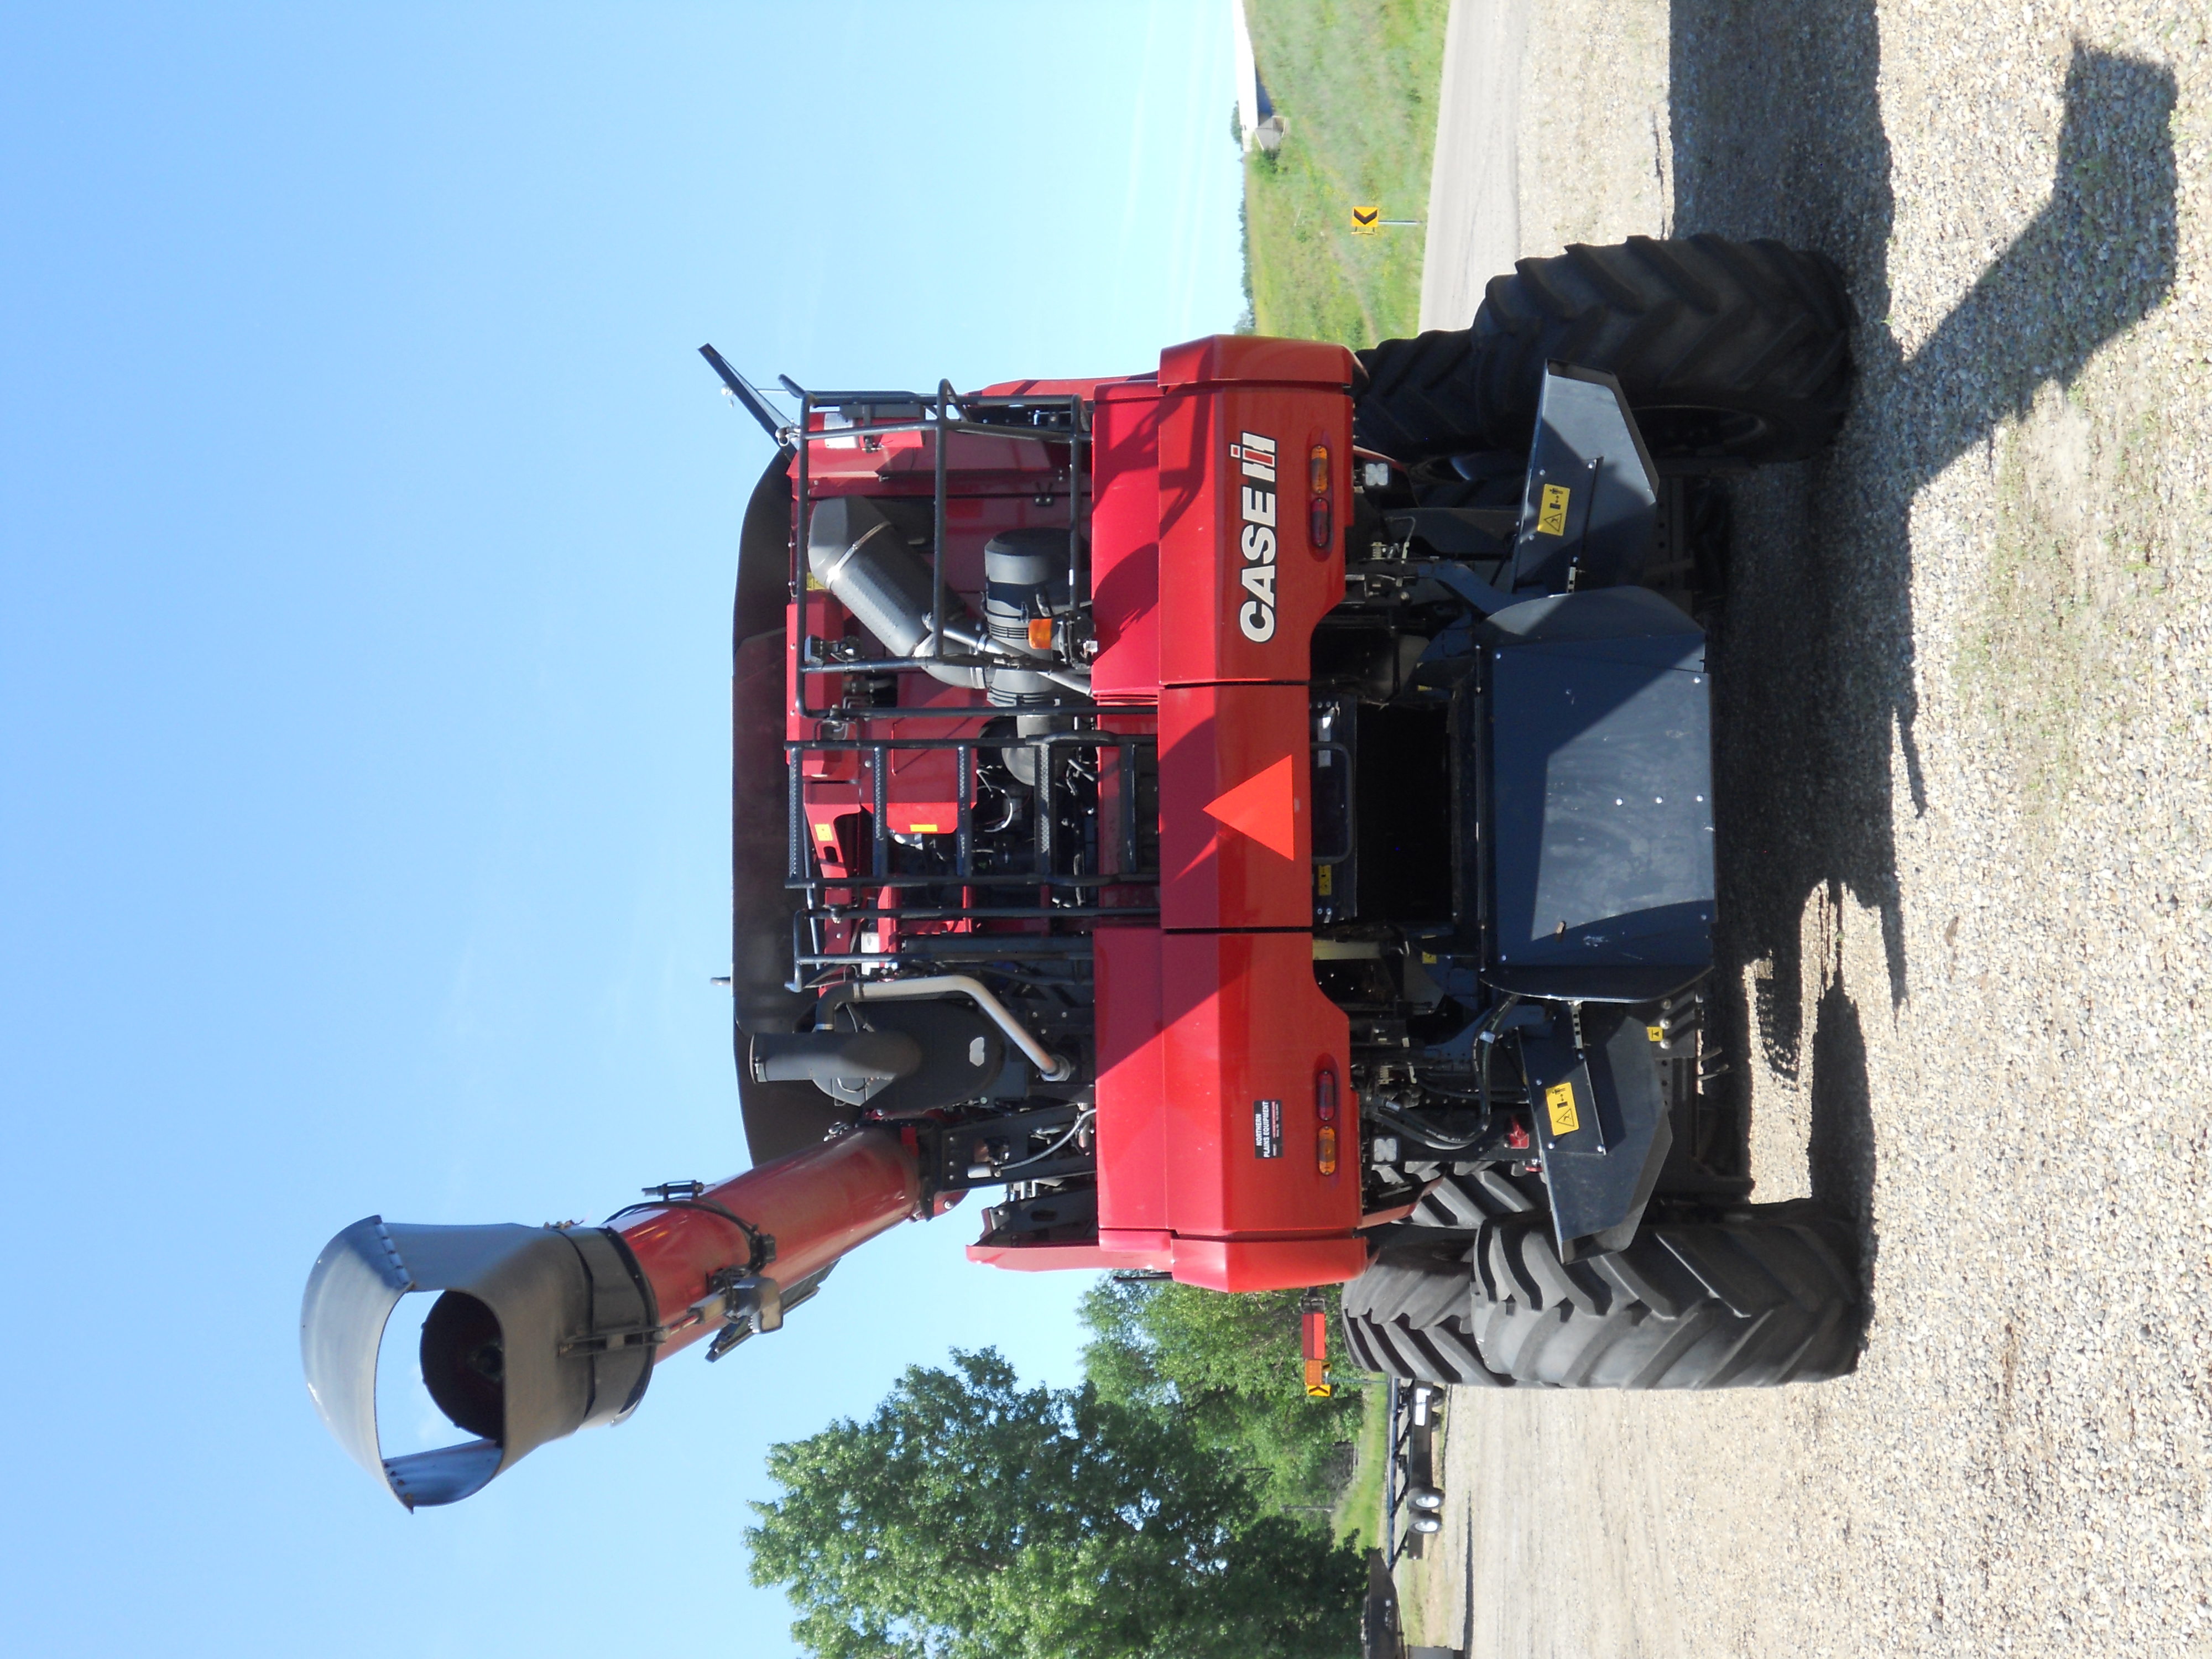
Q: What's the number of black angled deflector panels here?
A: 2